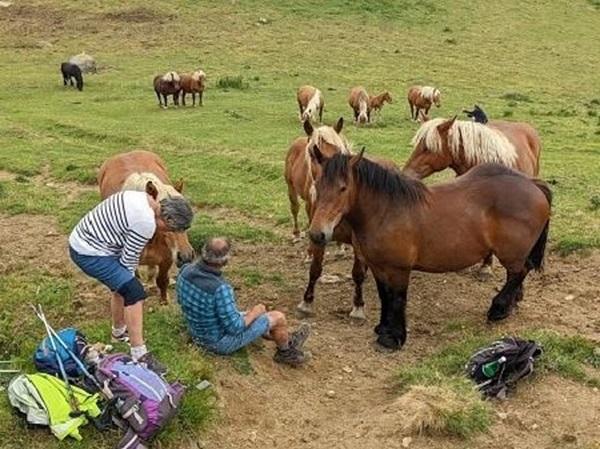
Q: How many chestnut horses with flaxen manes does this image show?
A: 8